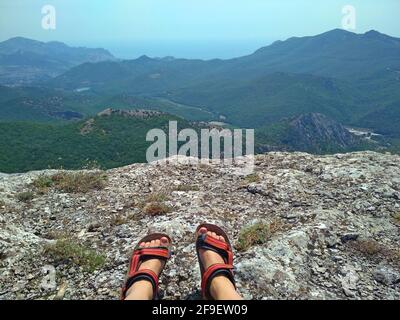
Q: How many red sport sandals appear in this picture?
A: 2